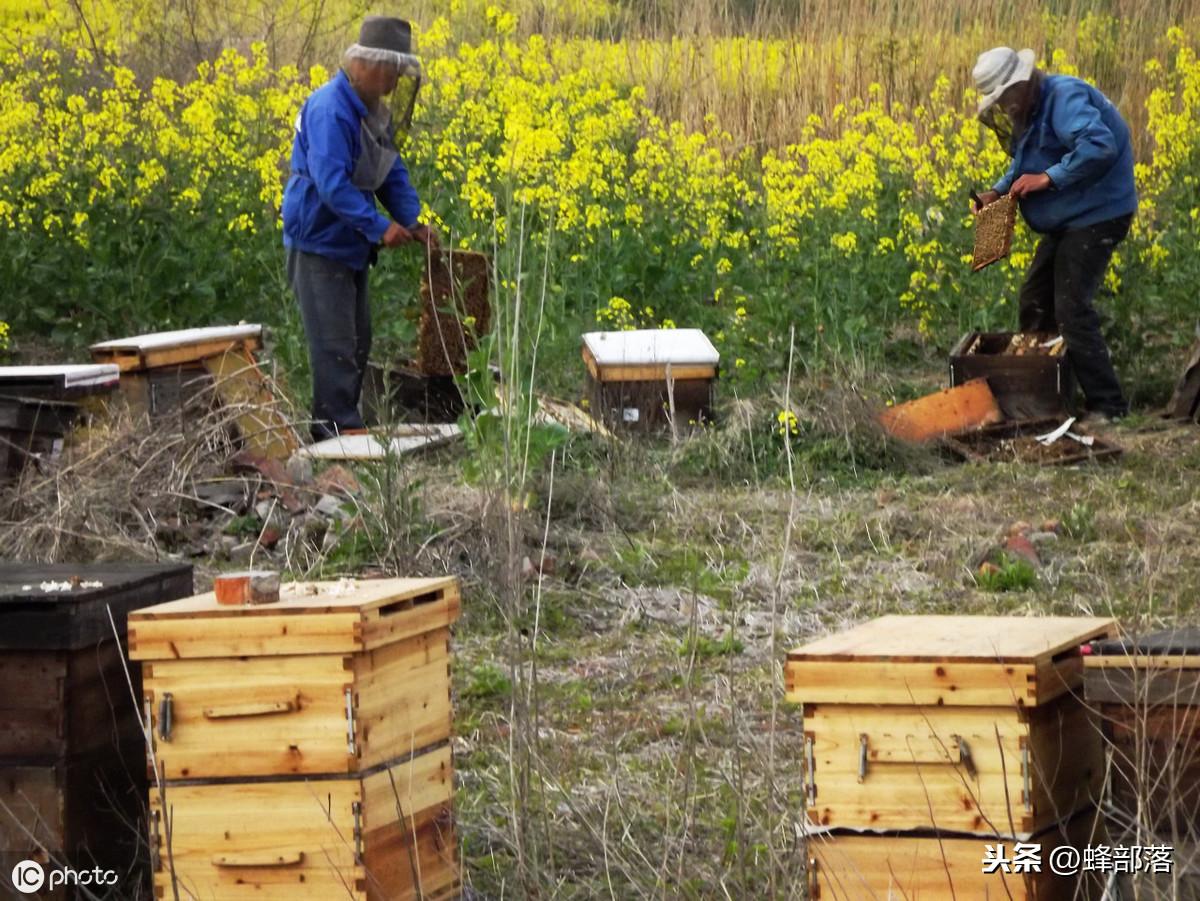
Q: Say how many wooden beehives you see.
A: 9